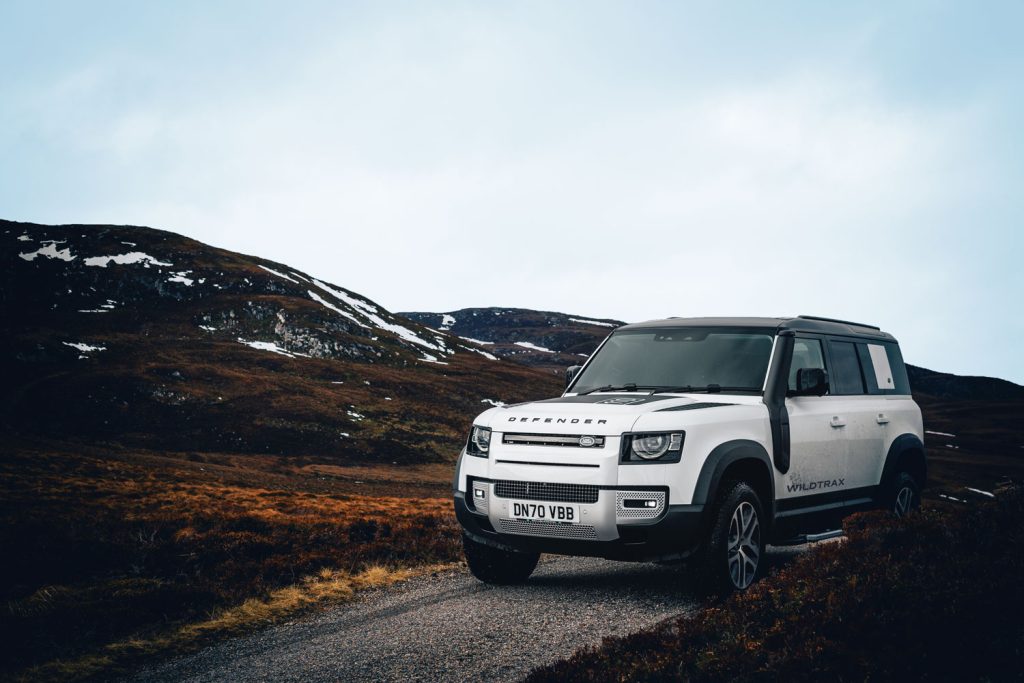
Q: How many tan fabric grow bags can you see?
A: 0